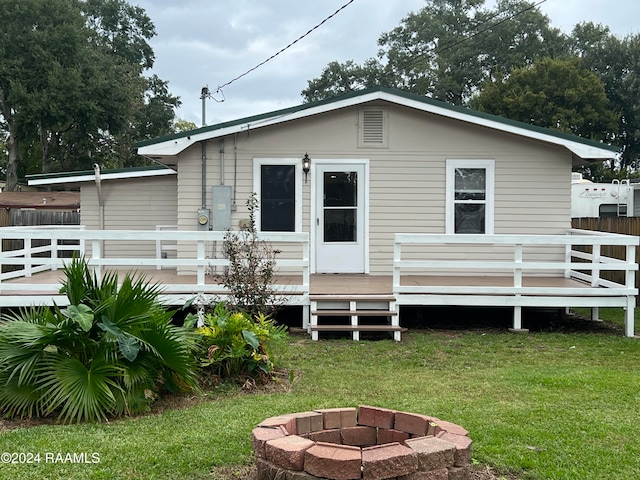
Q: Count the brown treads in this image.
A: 3